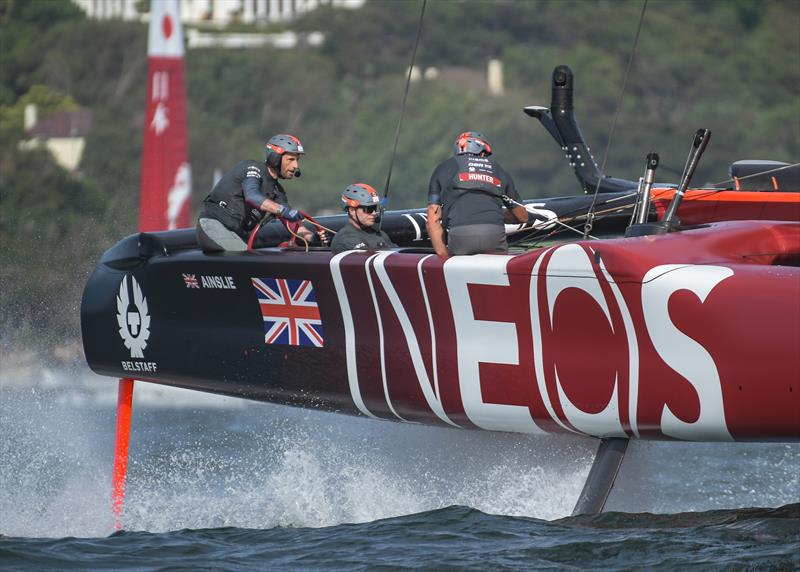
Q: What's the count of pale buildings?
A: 3